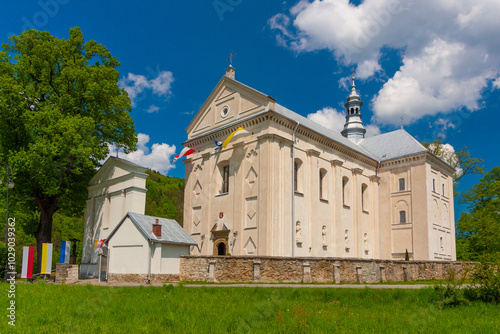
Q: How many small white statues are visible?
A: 4